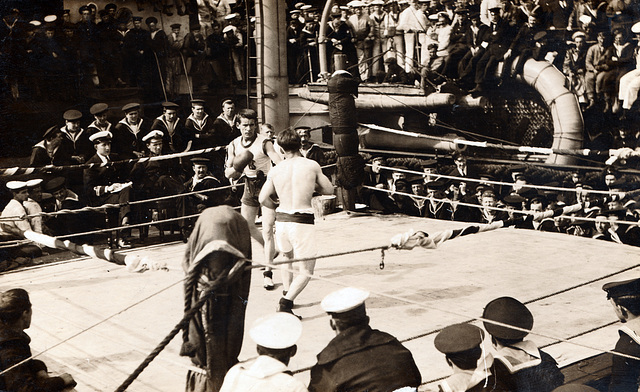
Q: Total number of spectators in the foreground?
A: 6